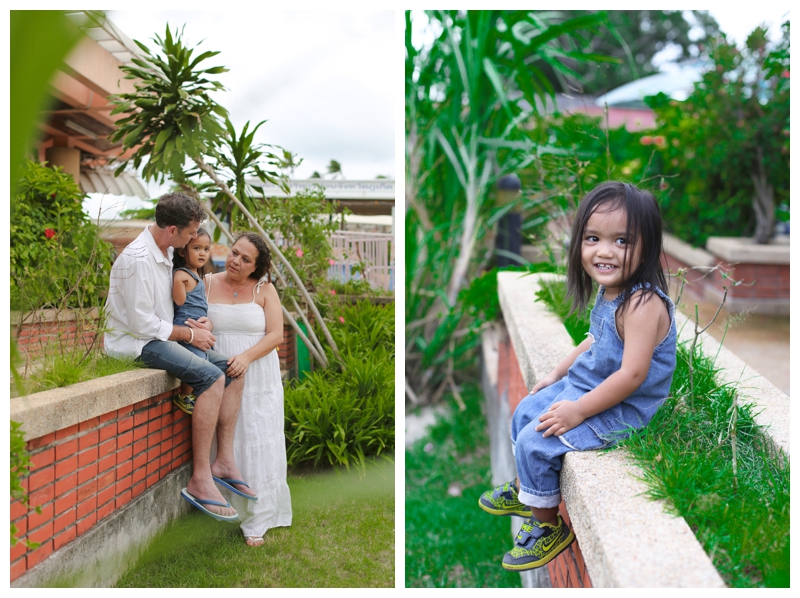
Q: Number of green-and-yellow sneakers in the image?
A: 3